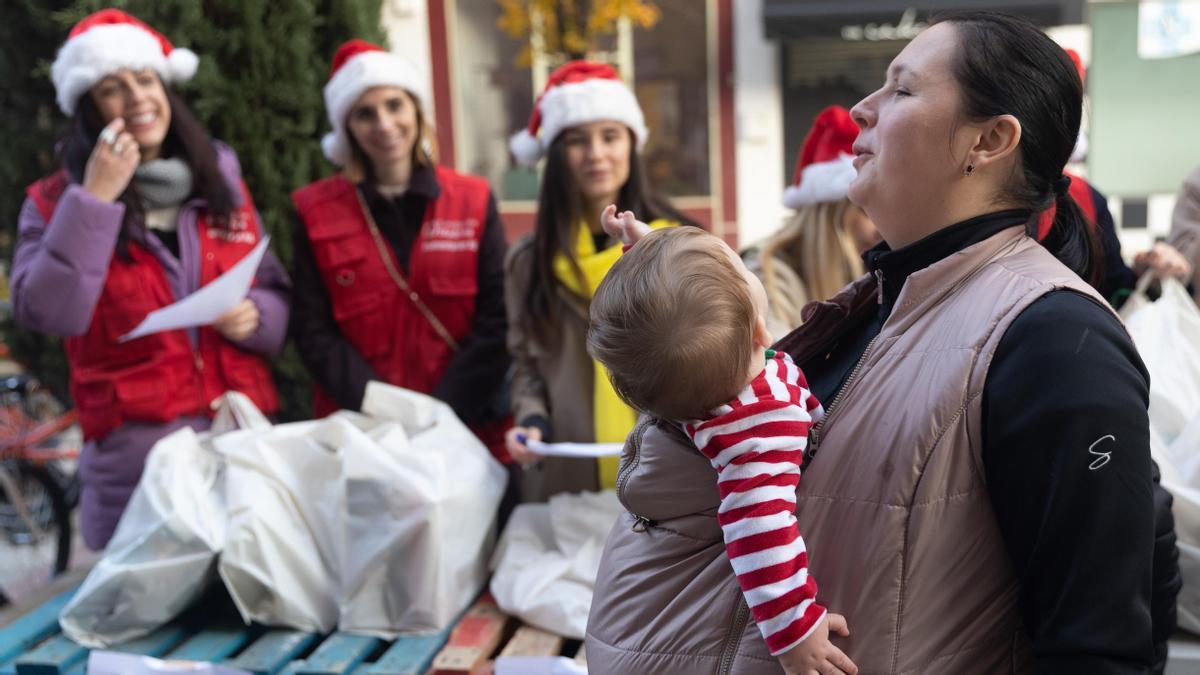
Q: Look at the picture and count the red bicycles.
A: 1